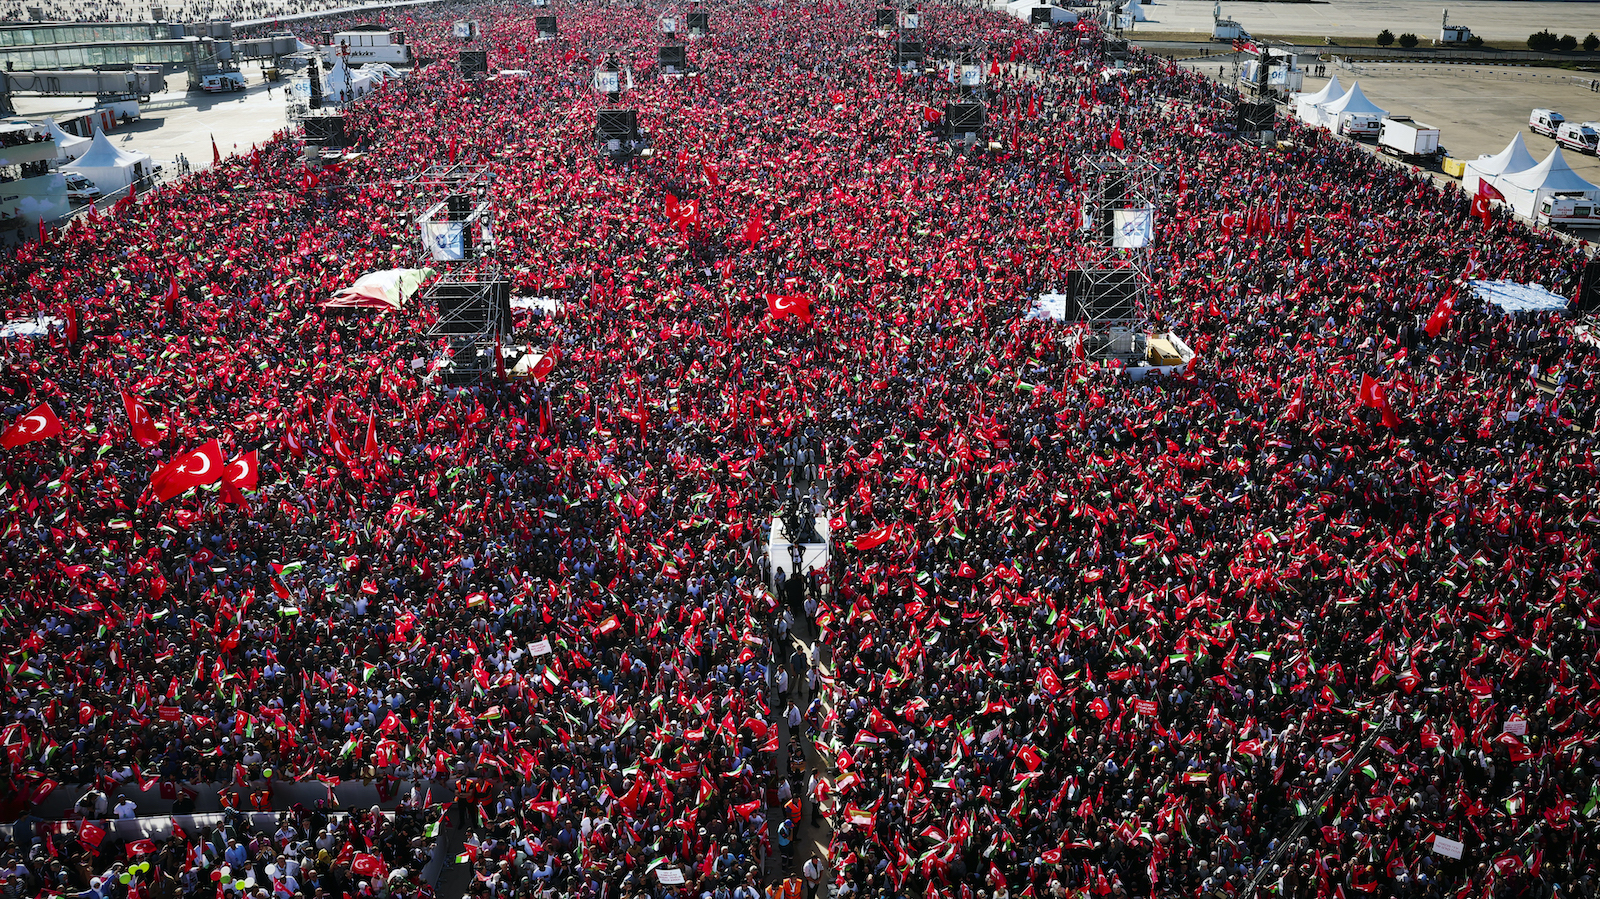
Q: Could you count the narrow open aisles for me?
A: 1